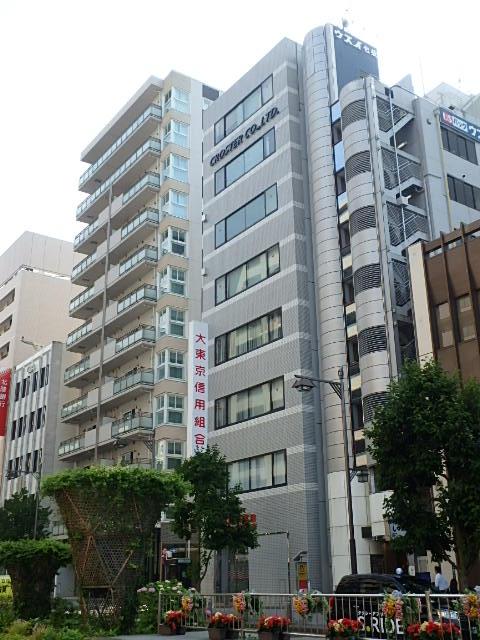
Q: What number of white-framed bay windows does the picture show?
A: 10